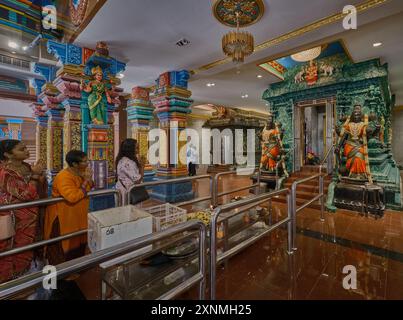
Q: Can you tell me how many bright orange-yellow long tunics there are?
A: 1